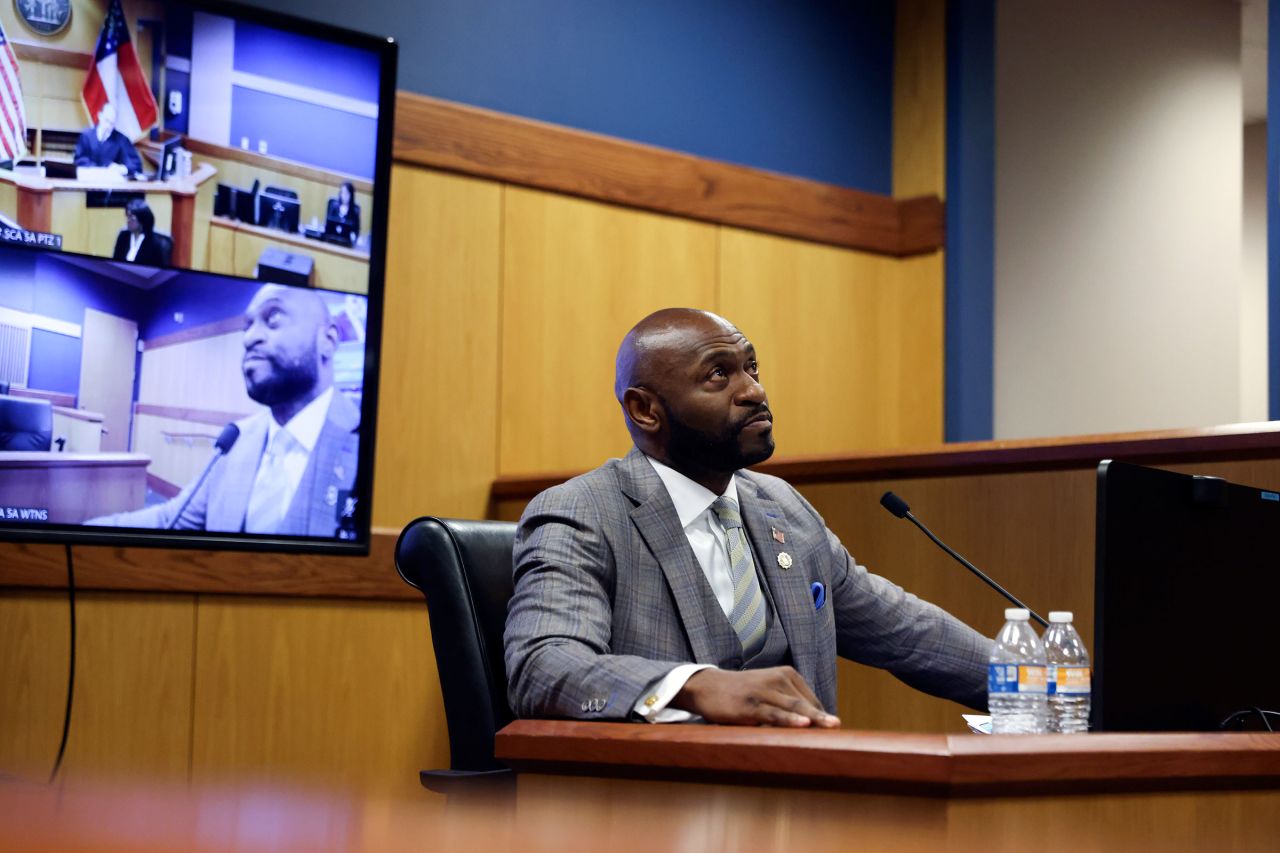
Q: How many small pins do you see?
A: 2